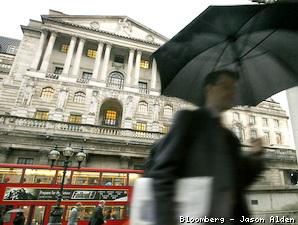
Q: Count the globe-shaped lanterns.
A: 3